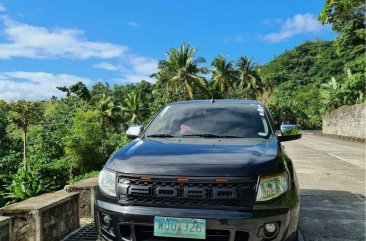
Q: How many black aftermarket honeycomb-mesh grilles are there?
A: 1